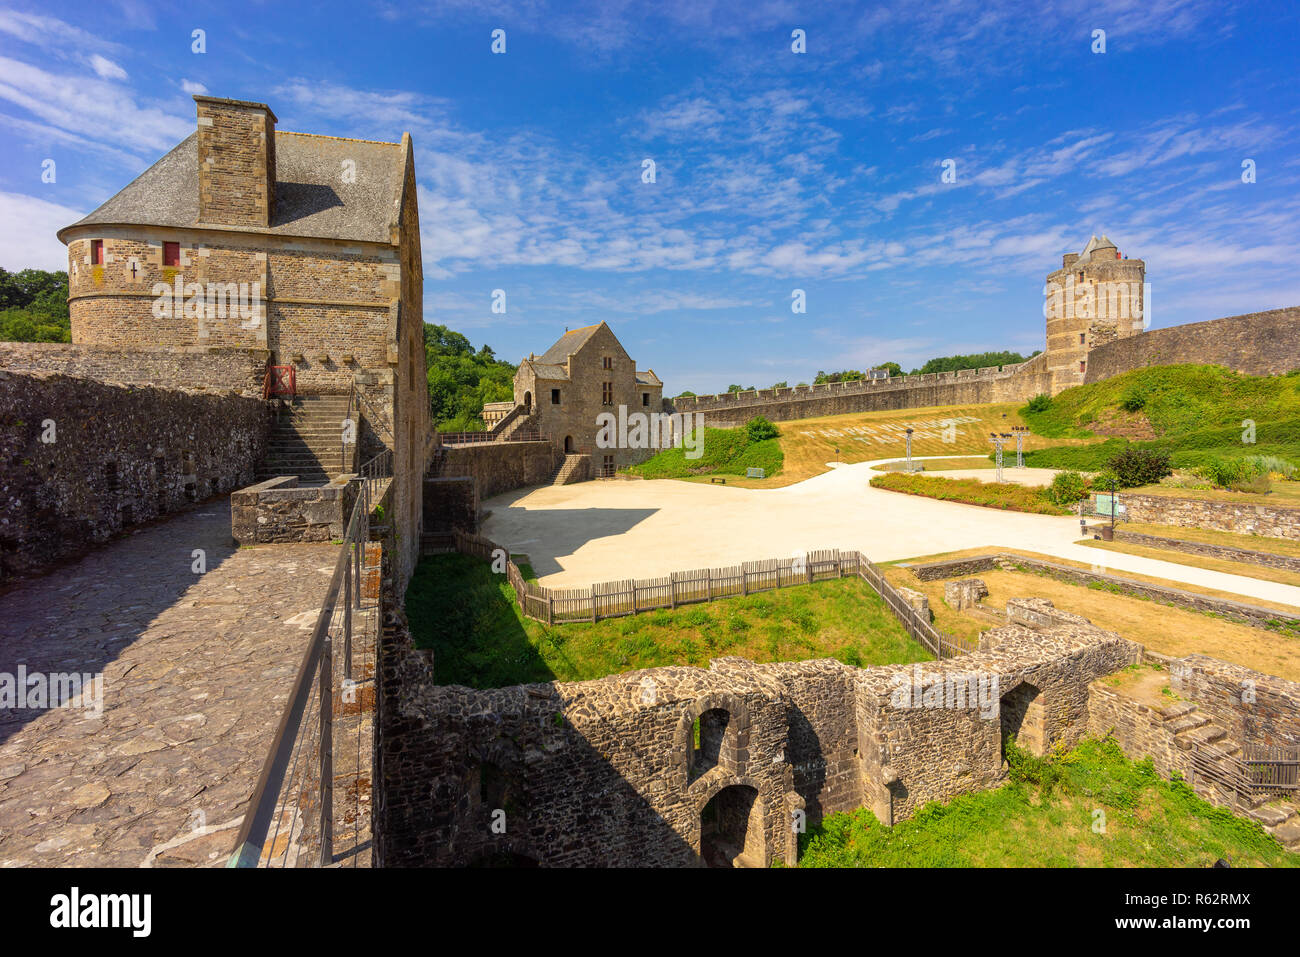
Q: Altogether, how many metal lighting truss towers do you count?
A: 3